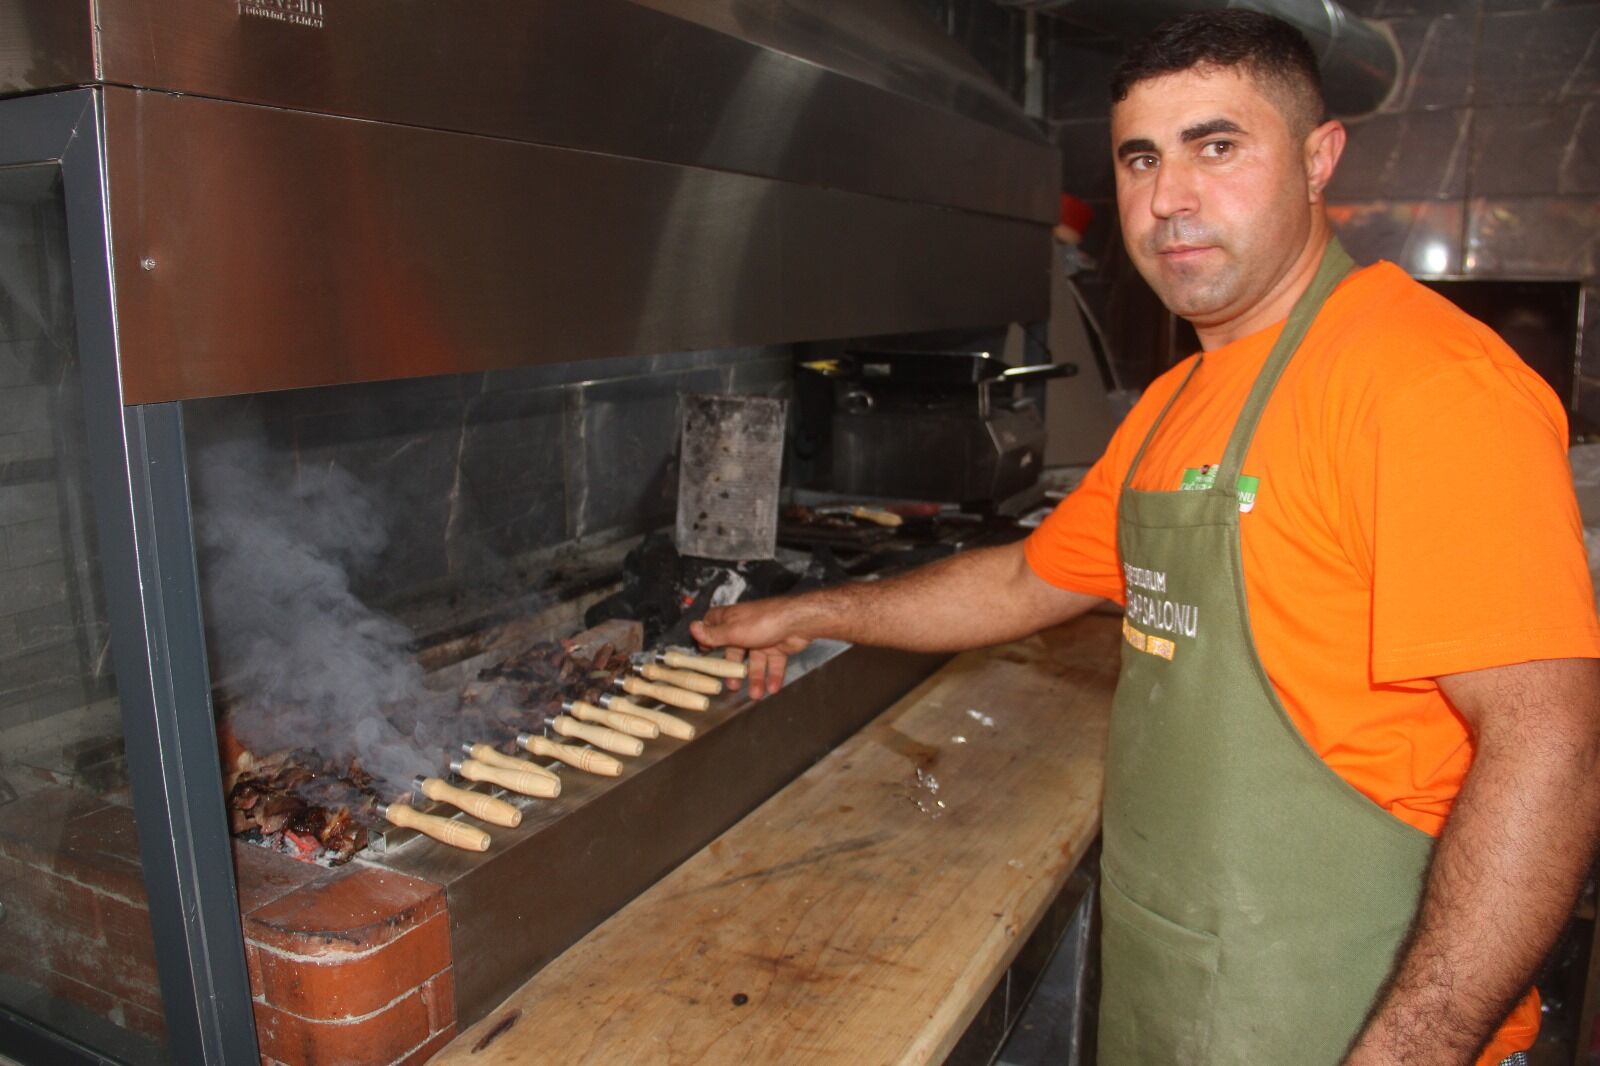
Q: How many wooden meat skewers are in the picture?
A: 11